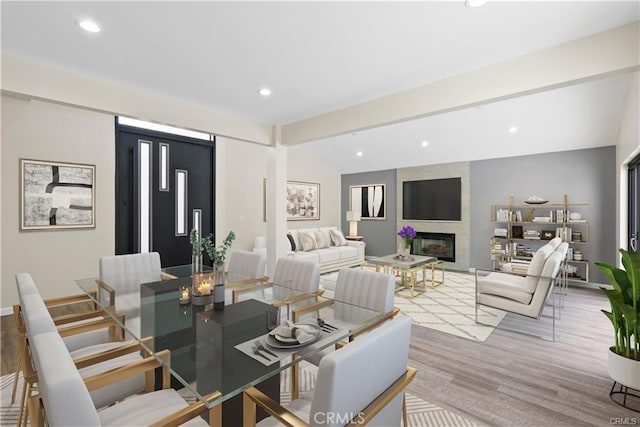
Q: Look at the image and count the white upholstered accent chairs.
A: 2